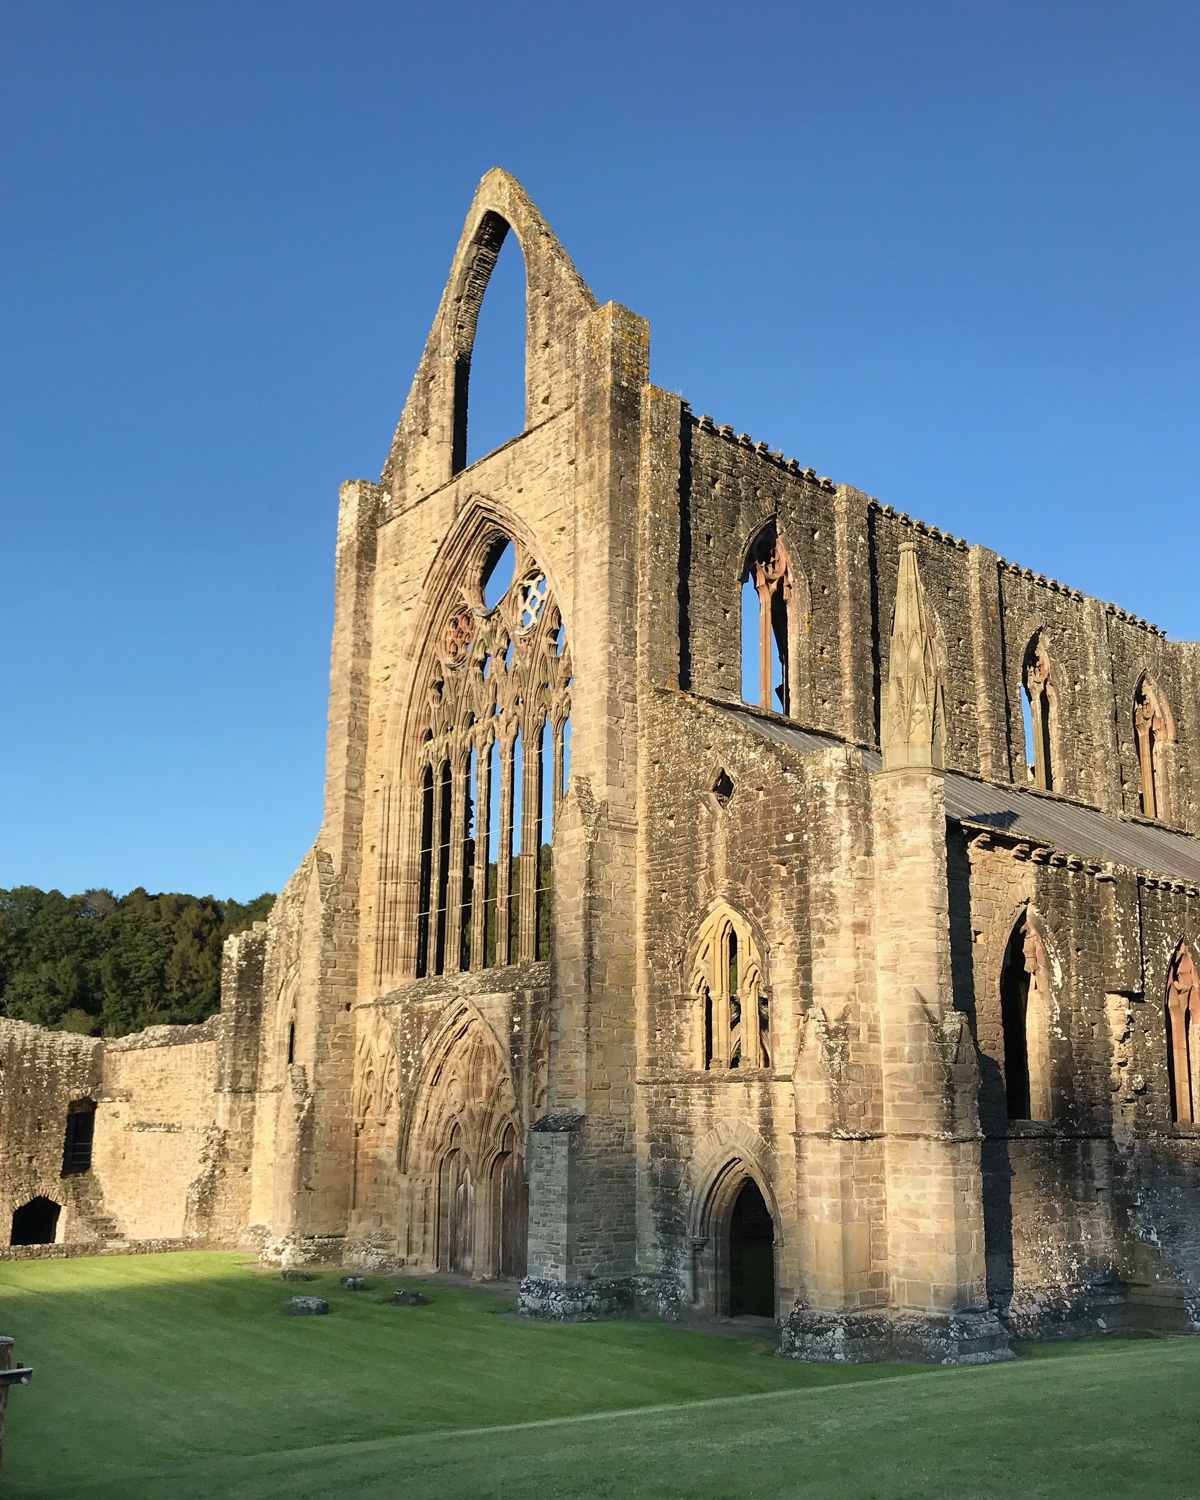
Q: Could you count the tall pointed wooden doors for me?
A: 2